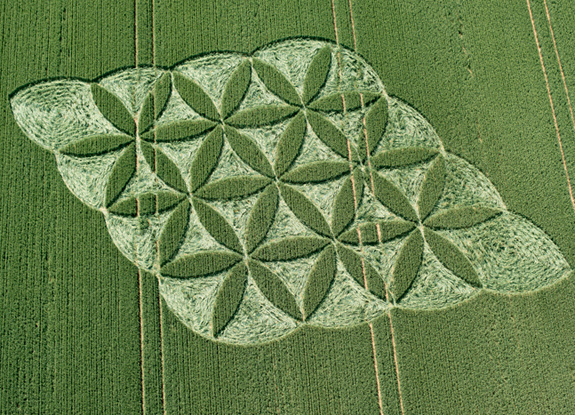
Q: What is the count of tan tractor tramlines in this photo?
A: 6